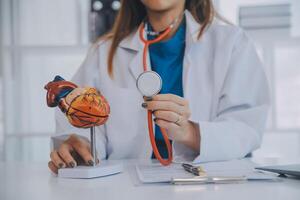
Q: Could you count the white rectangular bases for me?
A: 1